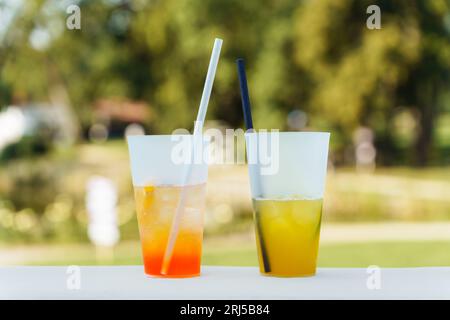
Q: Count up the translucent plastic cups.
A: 2